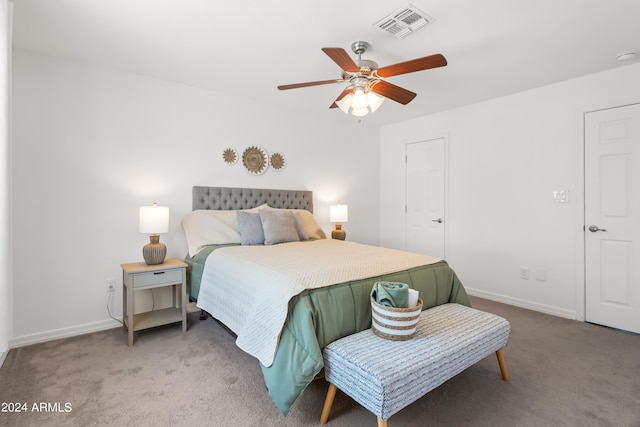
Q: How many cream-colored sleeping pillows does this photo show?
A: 2